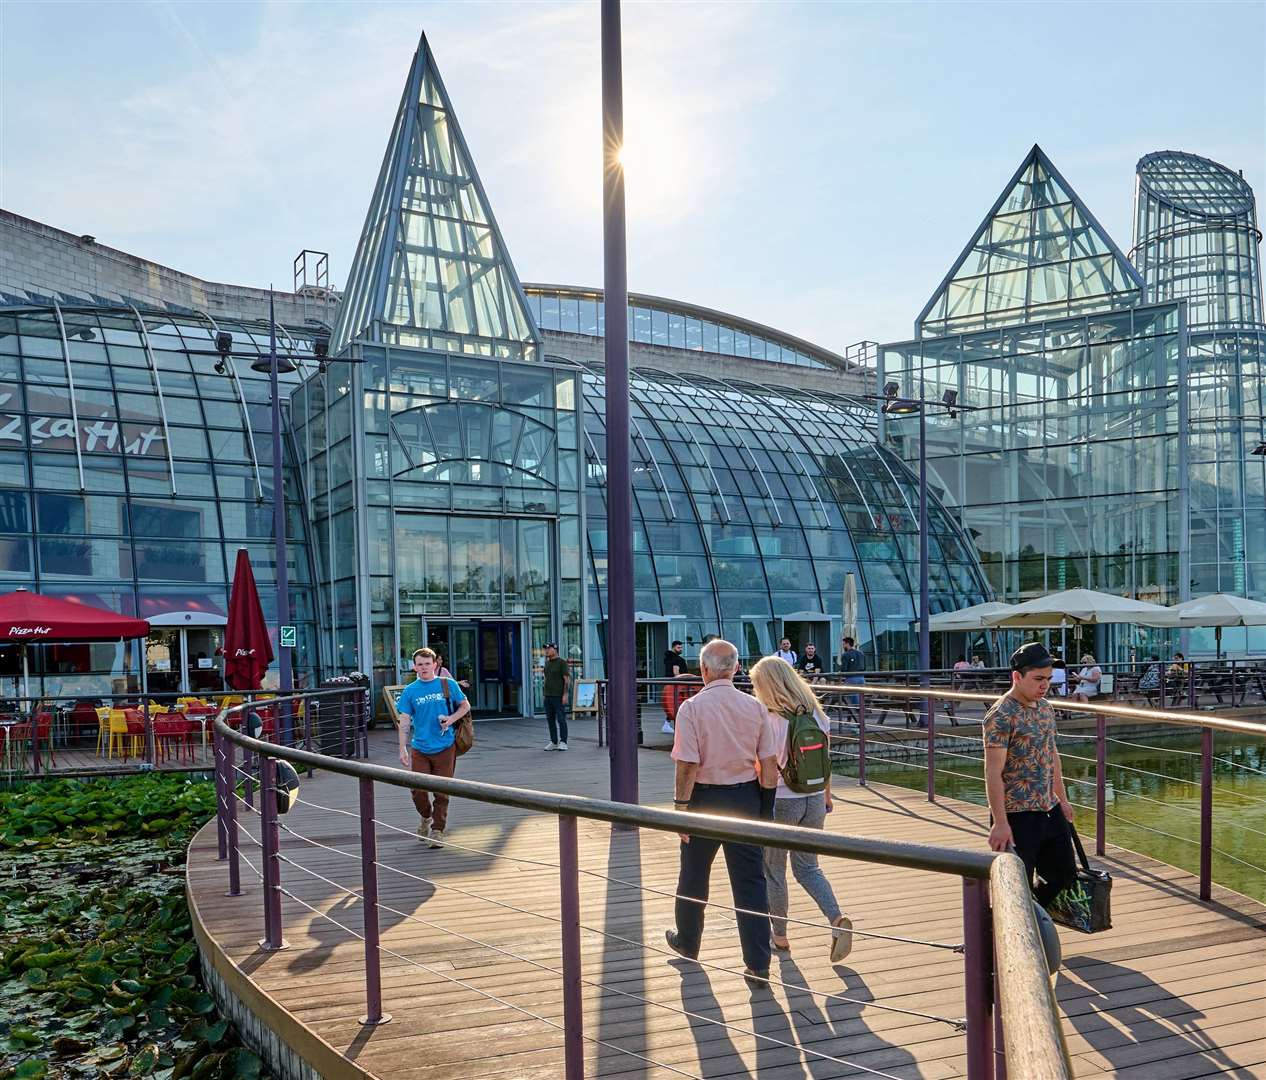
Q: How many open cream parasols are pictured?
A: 3